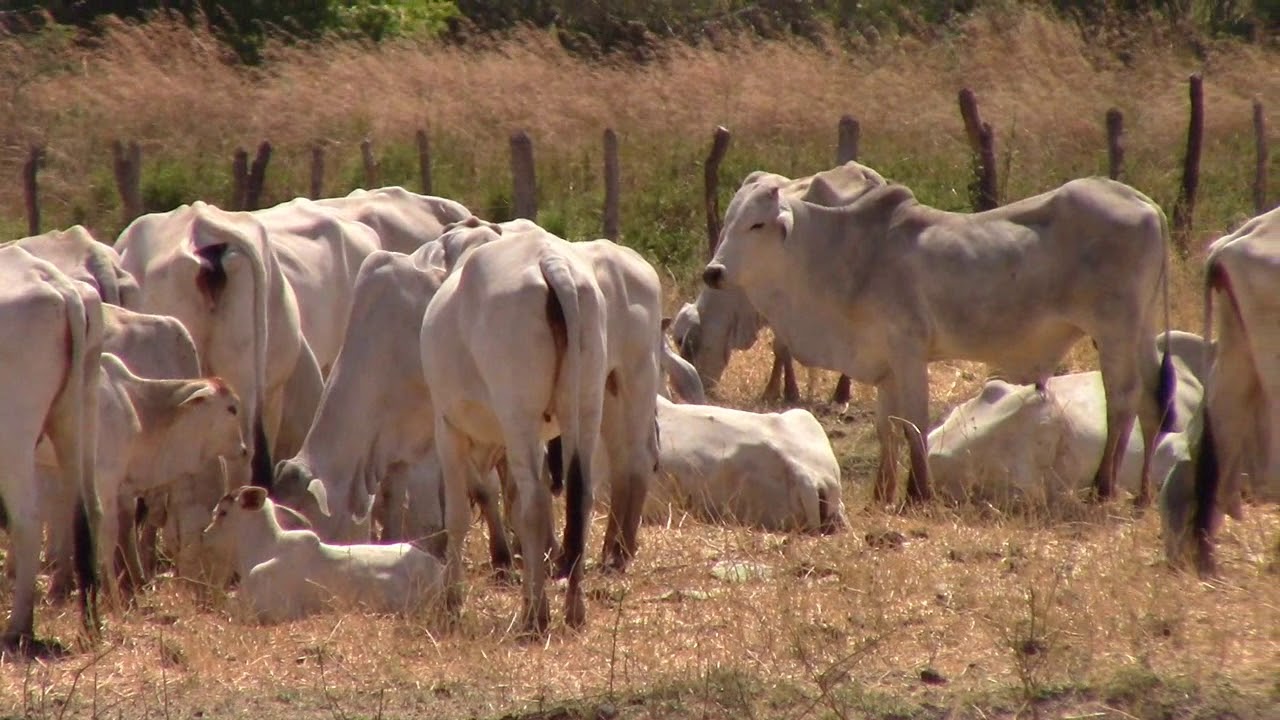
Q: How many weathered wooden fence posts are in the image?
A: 15